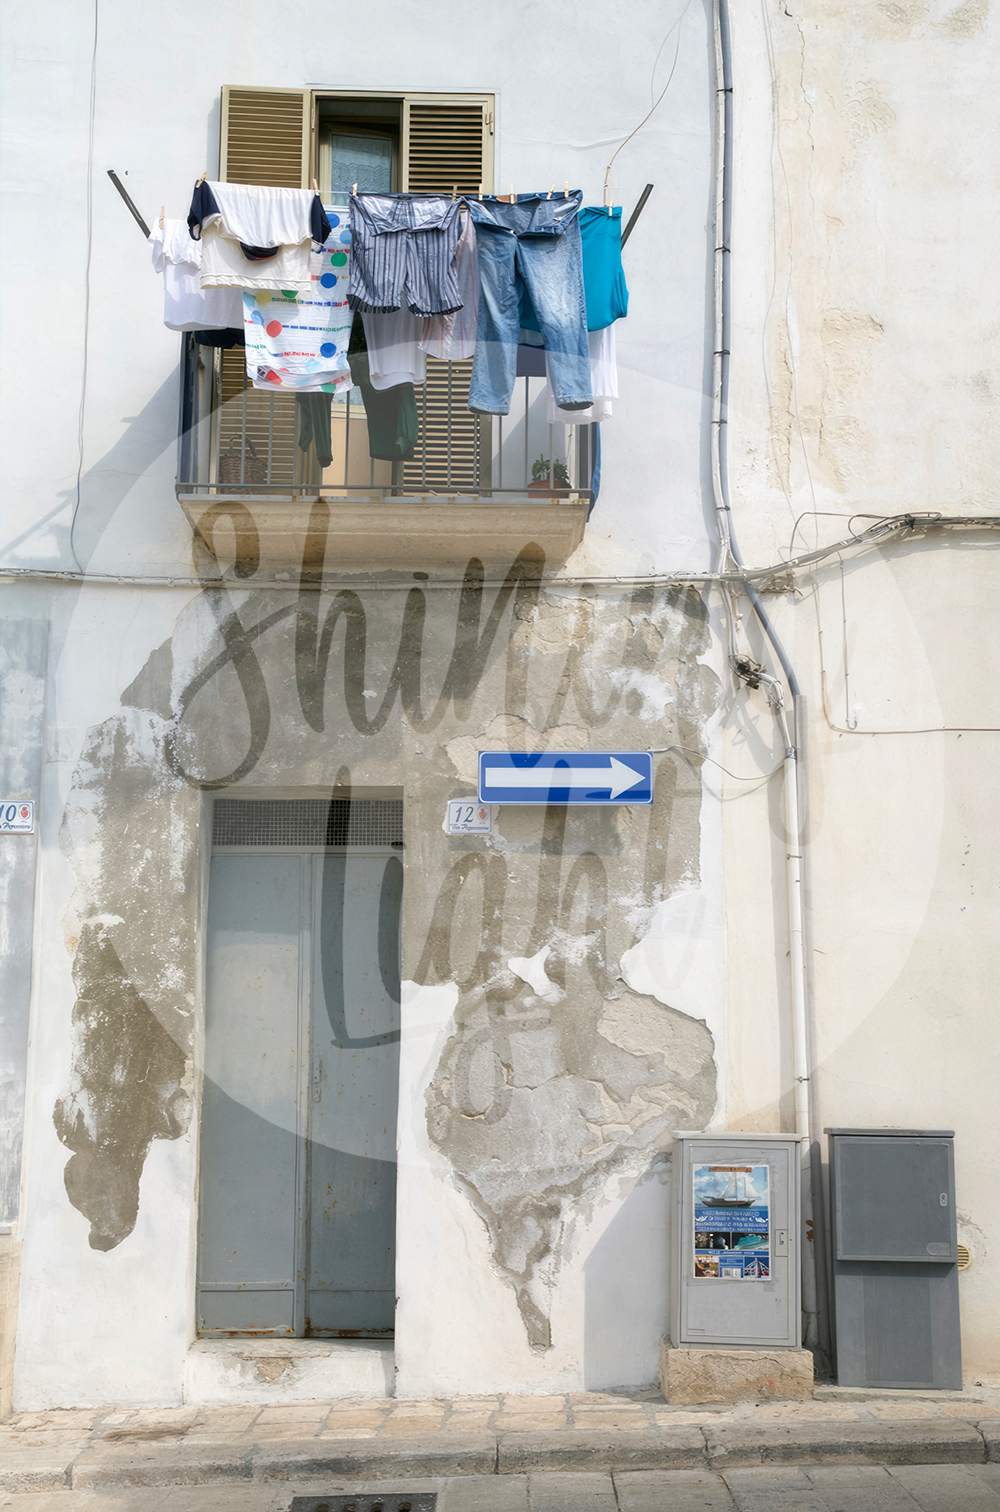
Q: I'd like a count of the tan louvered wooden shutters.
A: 2